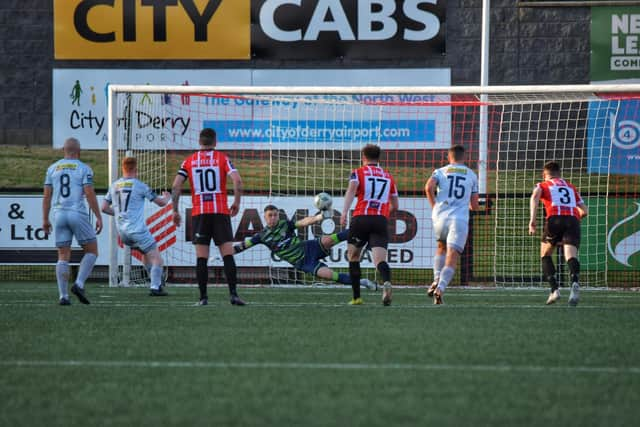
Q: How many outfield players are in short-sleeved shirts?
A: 6